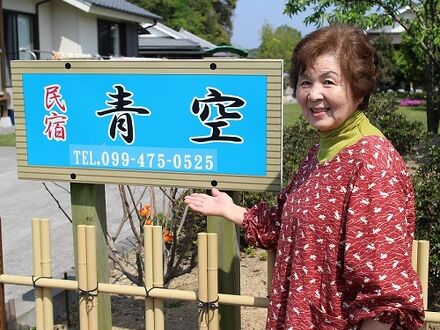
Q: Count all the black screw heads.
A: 4